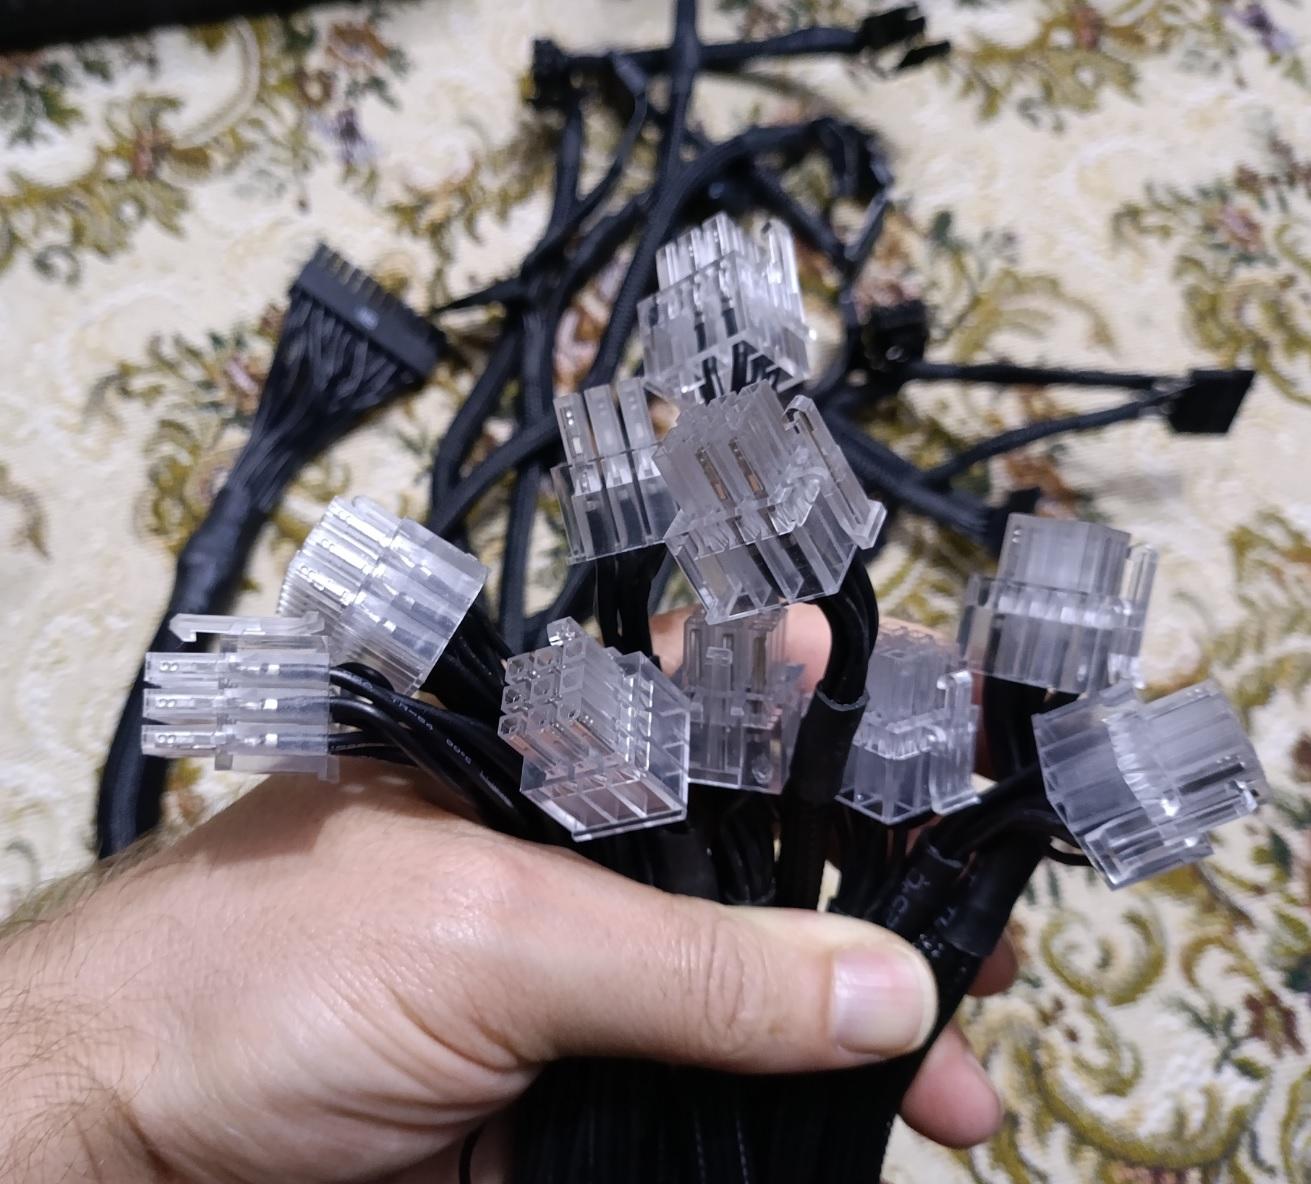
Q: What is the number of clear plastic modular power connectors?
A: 10